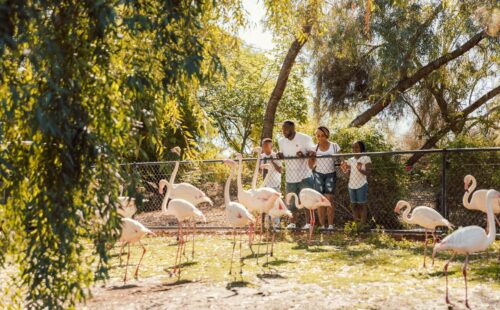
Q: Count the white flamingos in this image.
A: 12